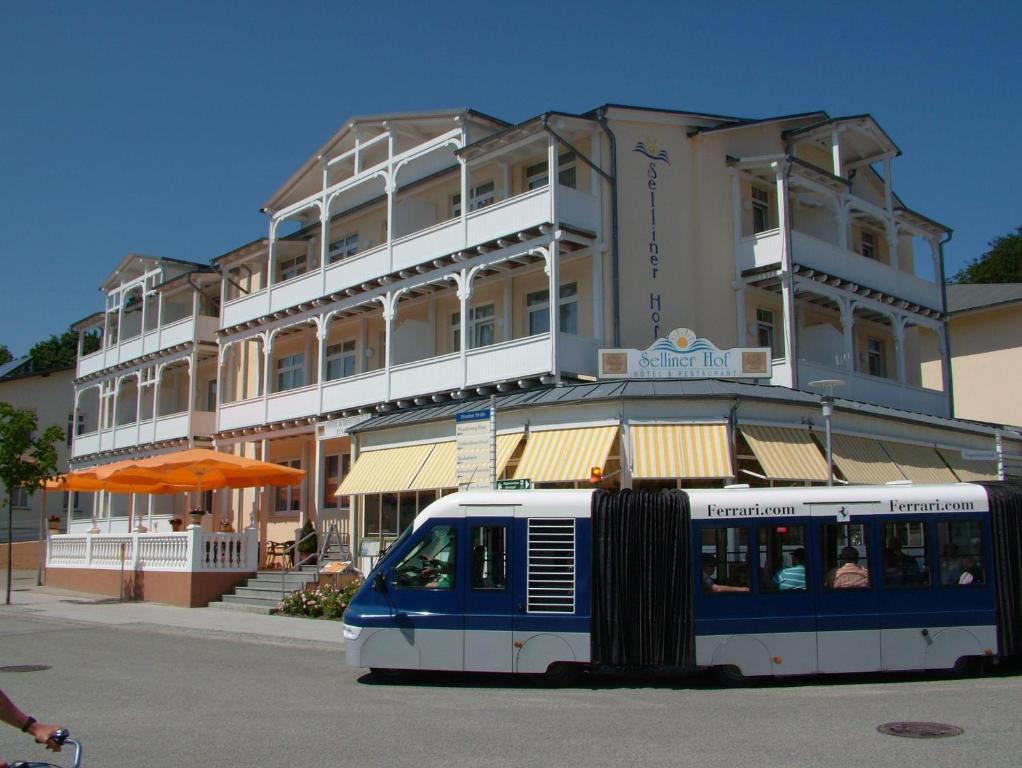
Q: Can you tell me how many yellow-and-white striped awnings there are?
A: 8